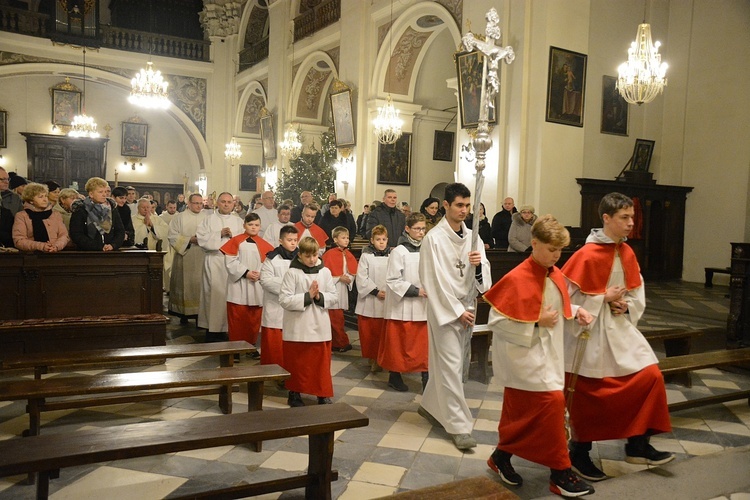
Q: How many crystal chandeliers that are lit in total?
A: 6